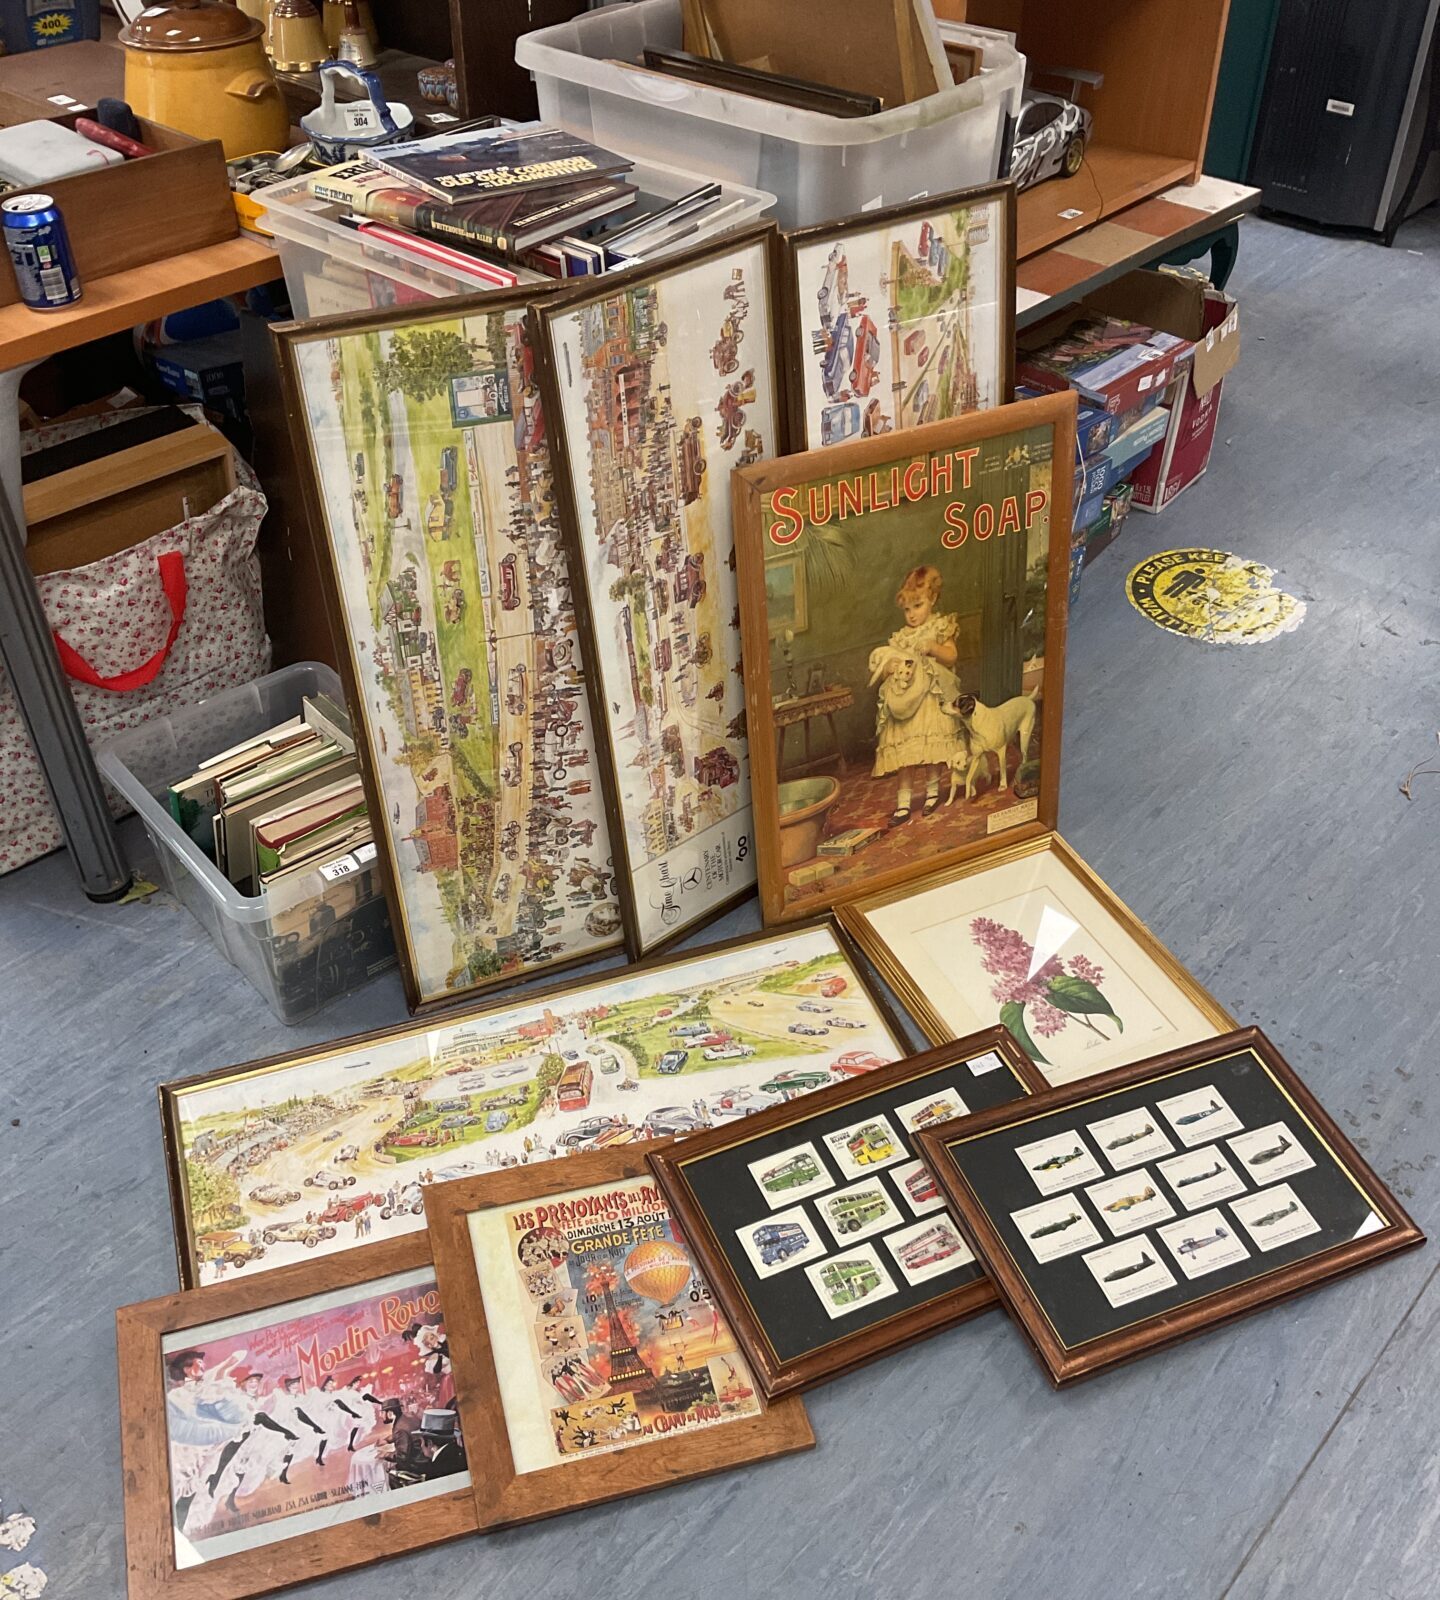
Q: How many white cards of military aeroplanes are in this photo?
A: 10